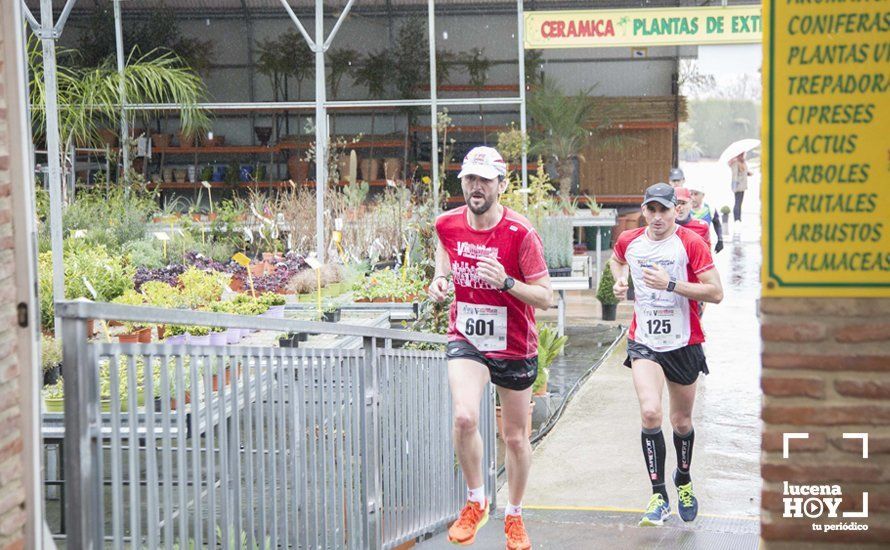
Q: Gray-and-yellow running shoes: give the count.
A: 2